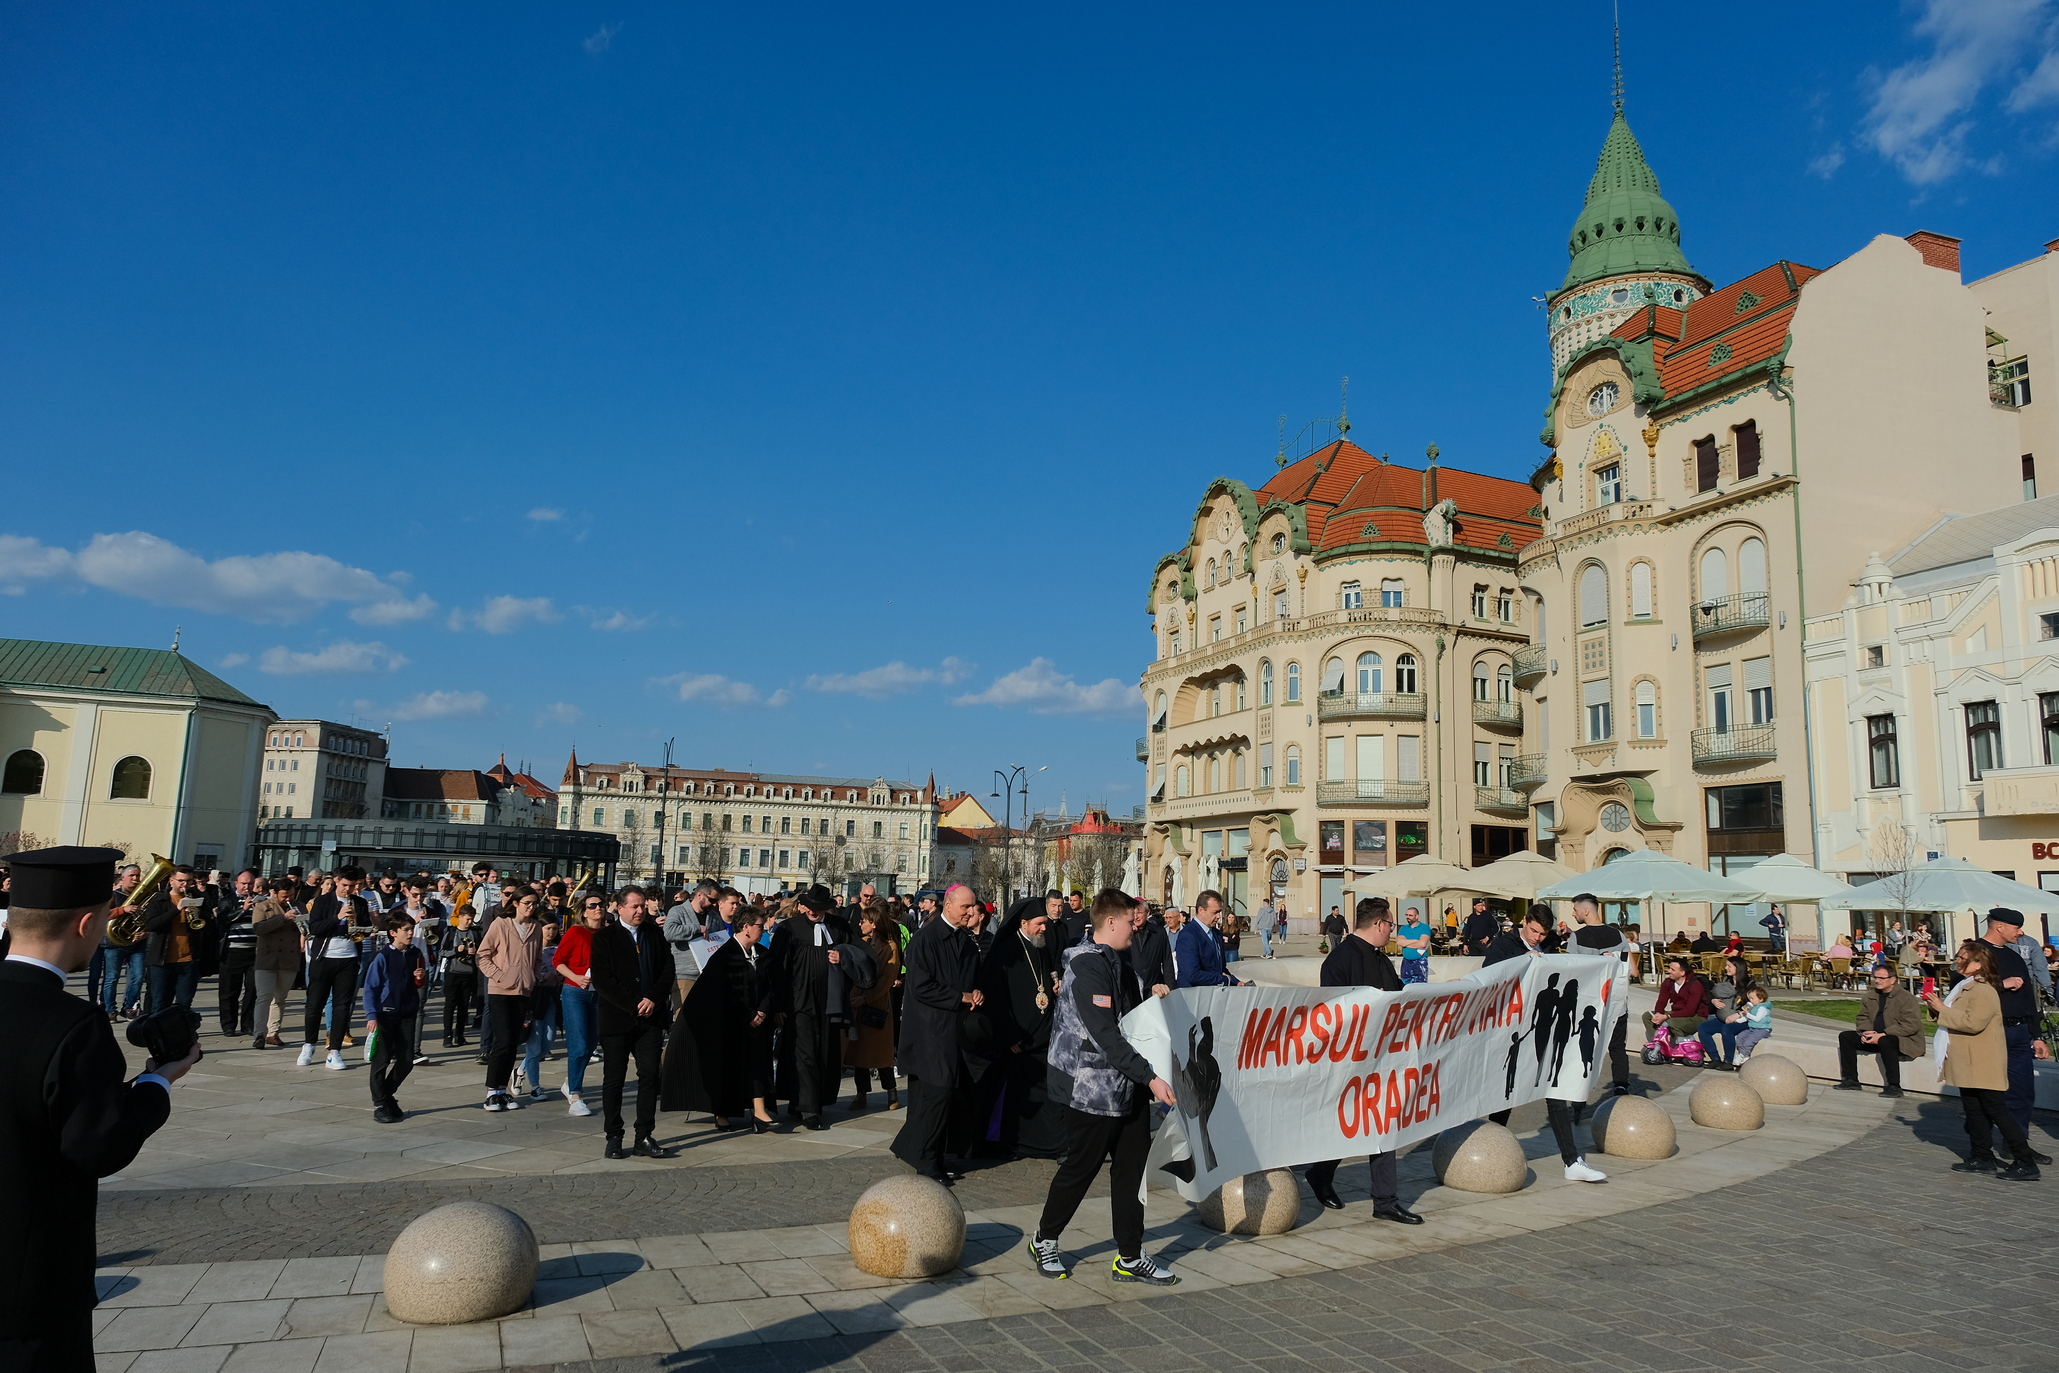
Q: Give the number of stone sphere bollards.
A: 7